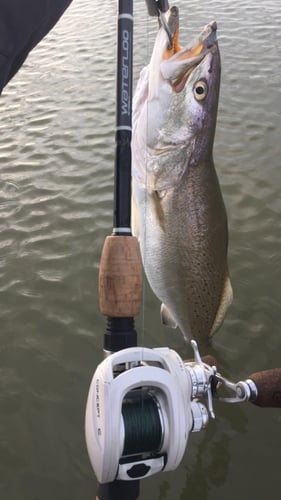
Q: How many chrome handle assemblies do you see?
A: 1